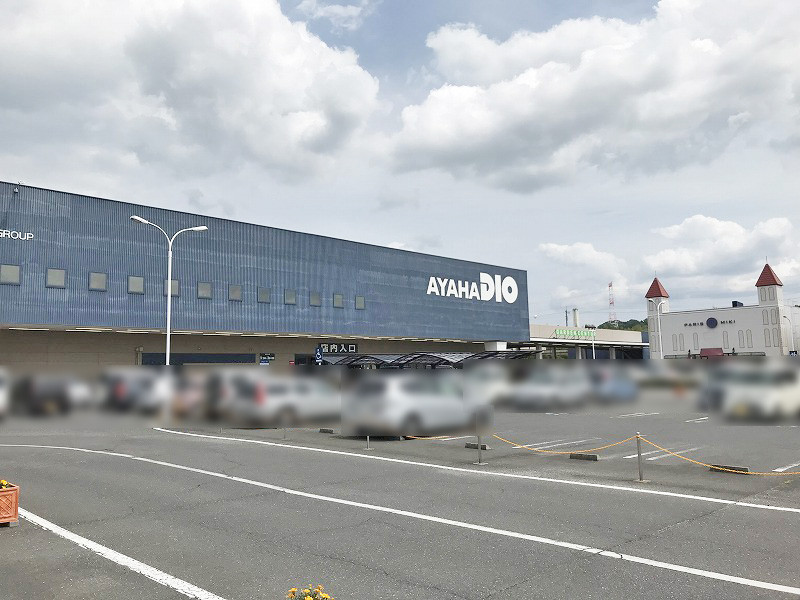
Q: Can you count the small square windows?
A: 12